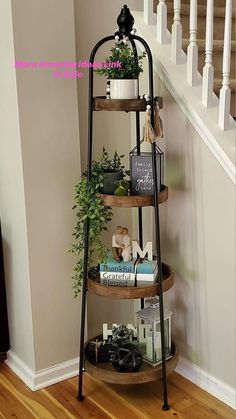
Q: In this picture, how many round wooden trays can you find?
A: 4